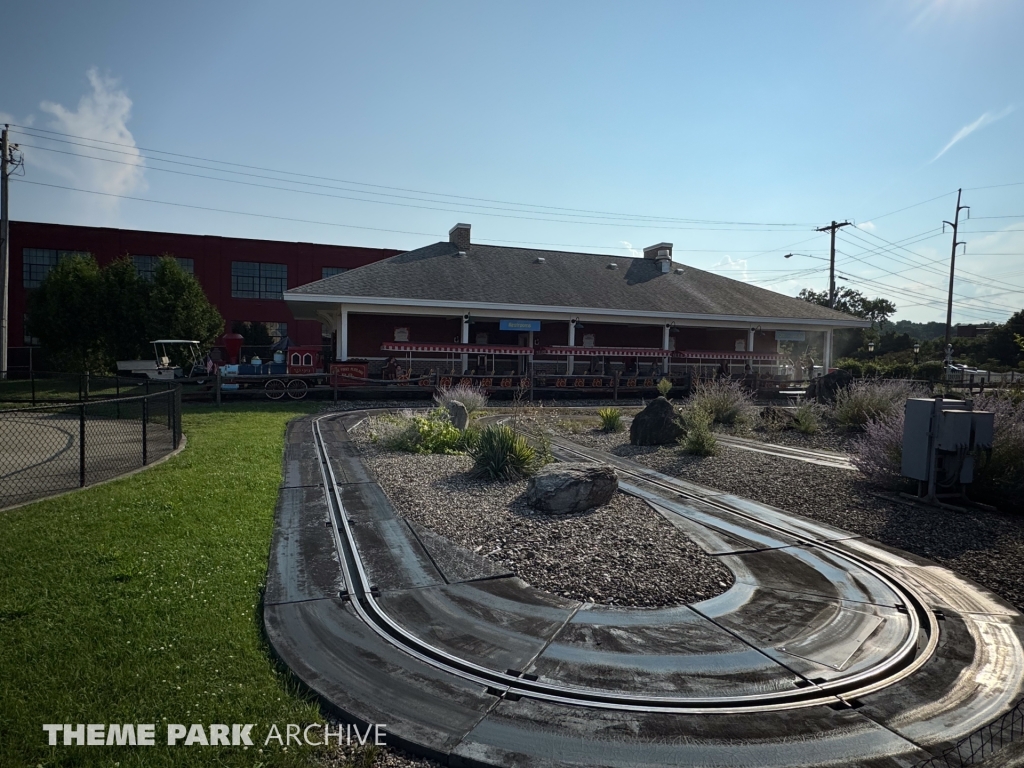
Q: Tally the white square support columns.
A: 6